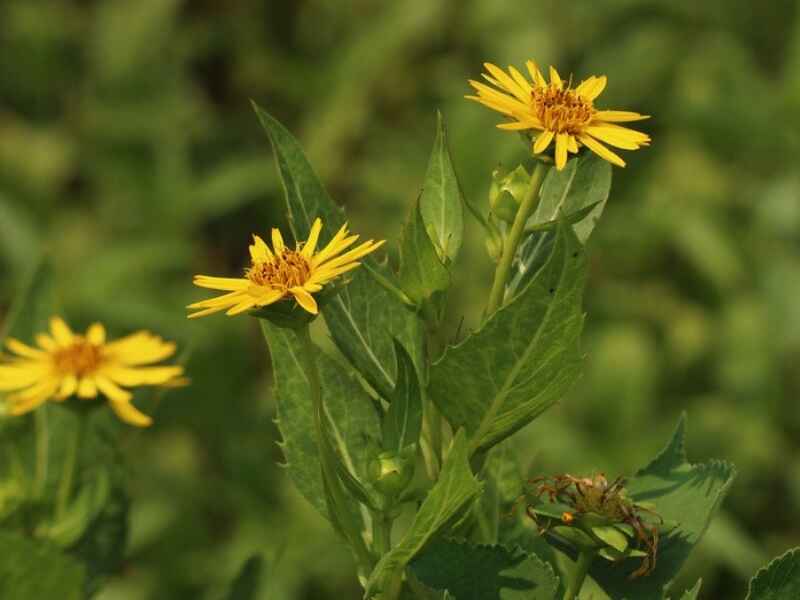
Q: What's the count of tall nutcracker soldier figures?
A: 0